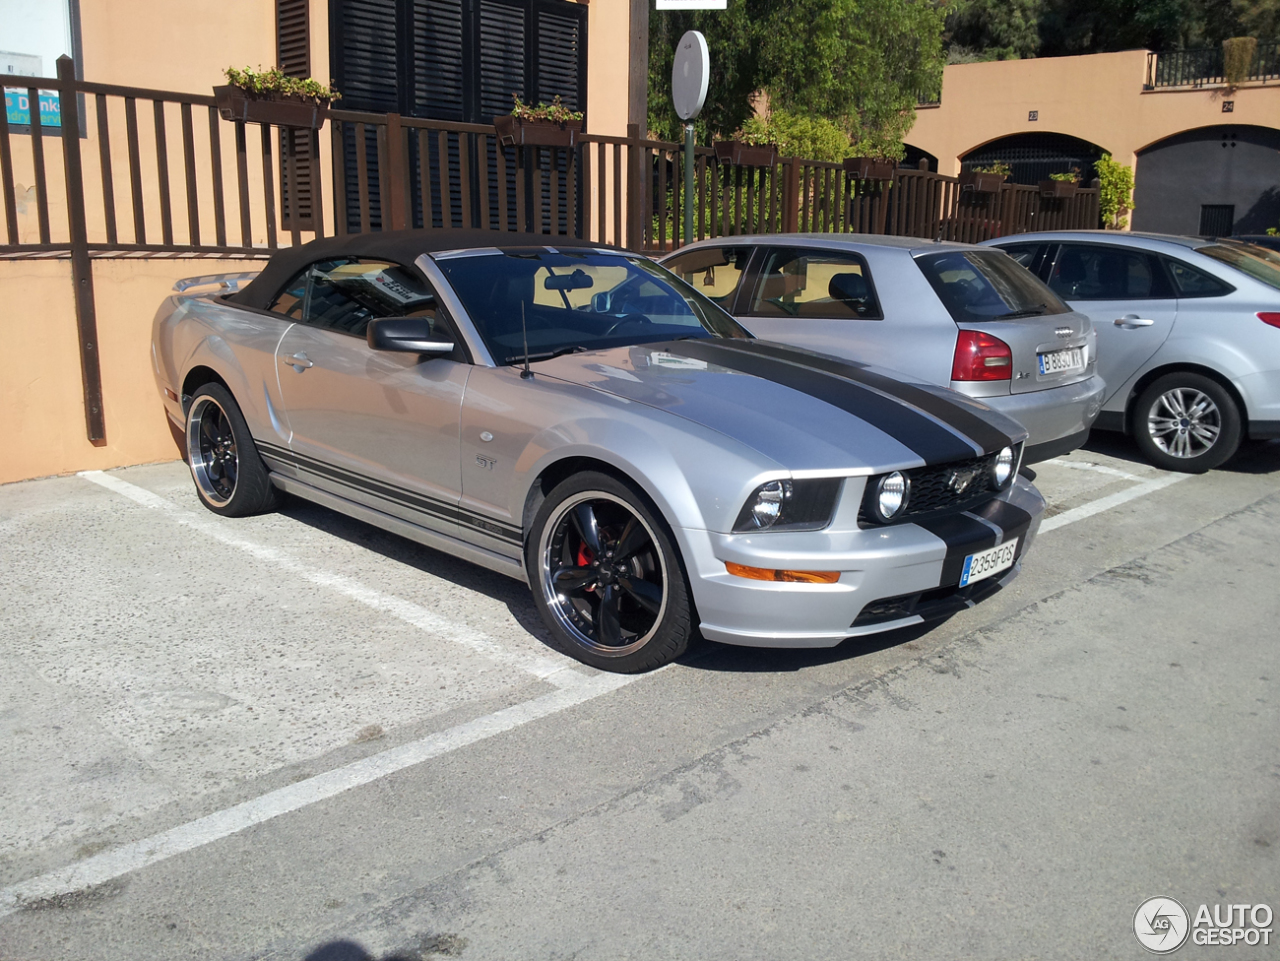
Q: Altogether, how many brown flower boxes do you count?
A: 6